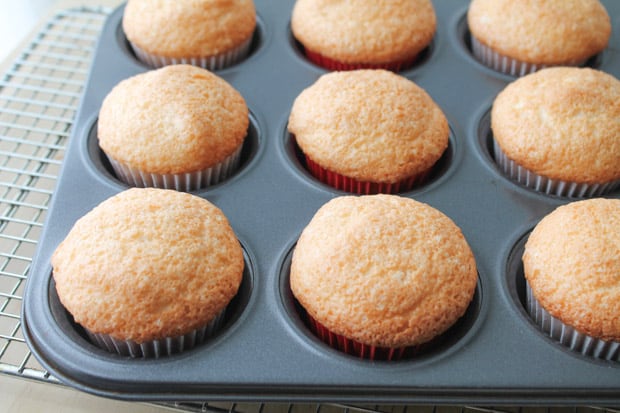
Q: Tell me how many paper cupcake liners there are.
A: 9